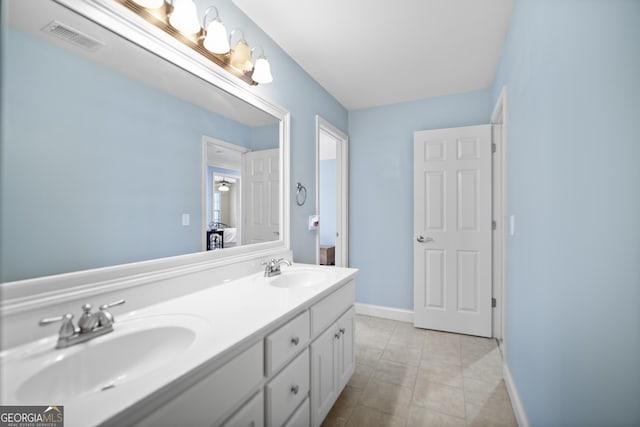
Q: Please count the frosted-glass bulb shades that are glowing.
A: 4